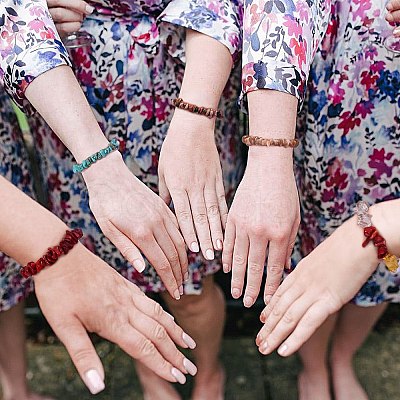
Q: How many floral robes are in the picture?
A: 3